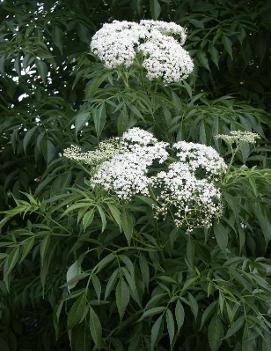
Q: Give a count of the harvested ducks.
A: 0